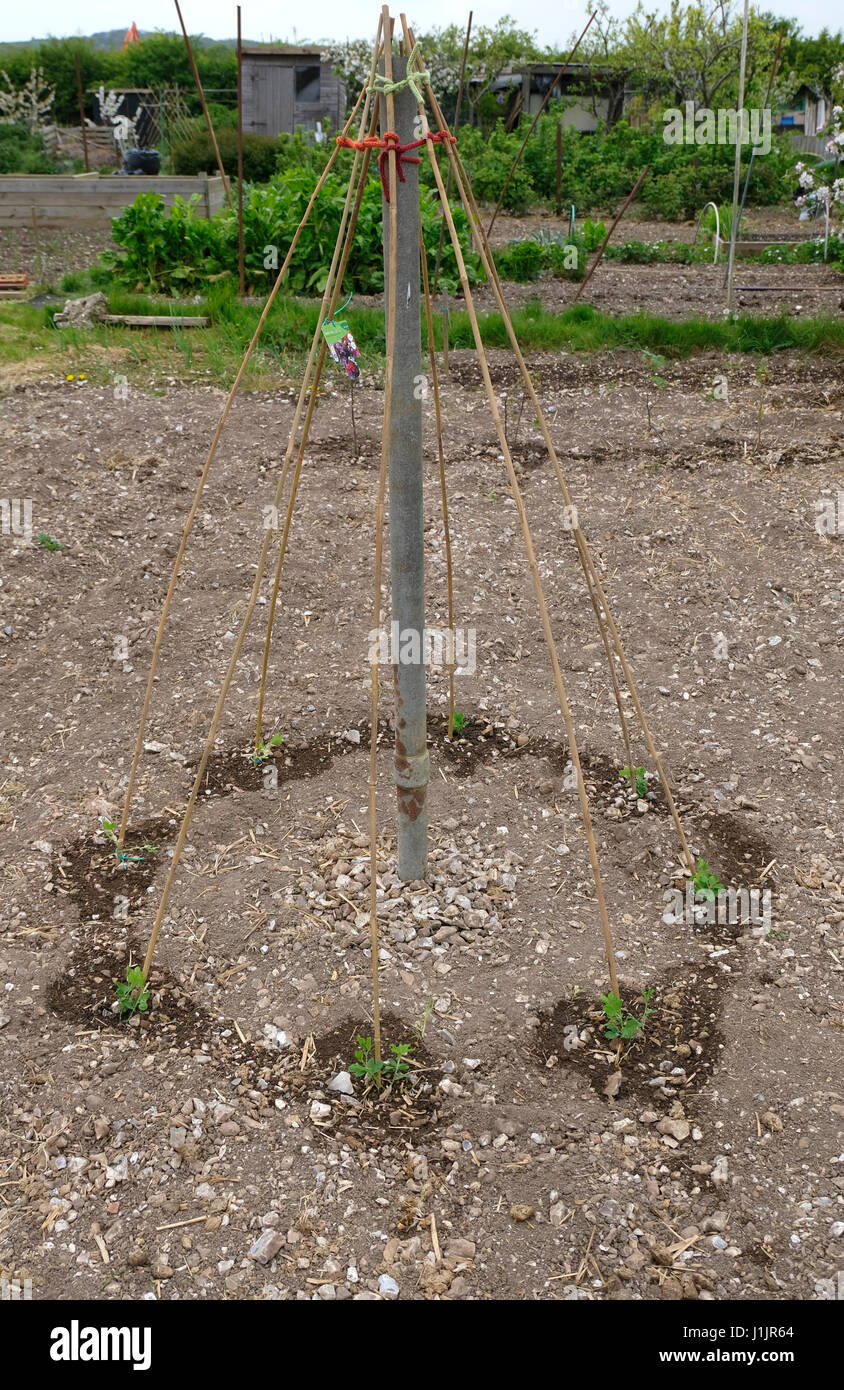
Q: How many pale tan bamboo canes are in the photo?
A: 8